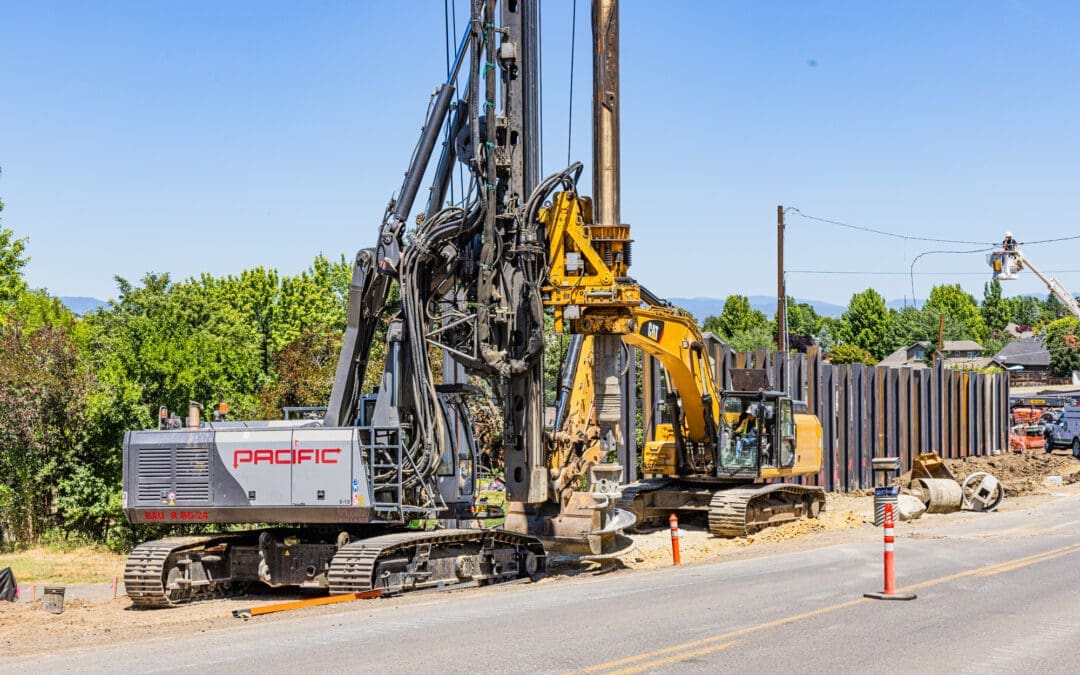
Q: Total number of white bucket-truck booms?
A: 1